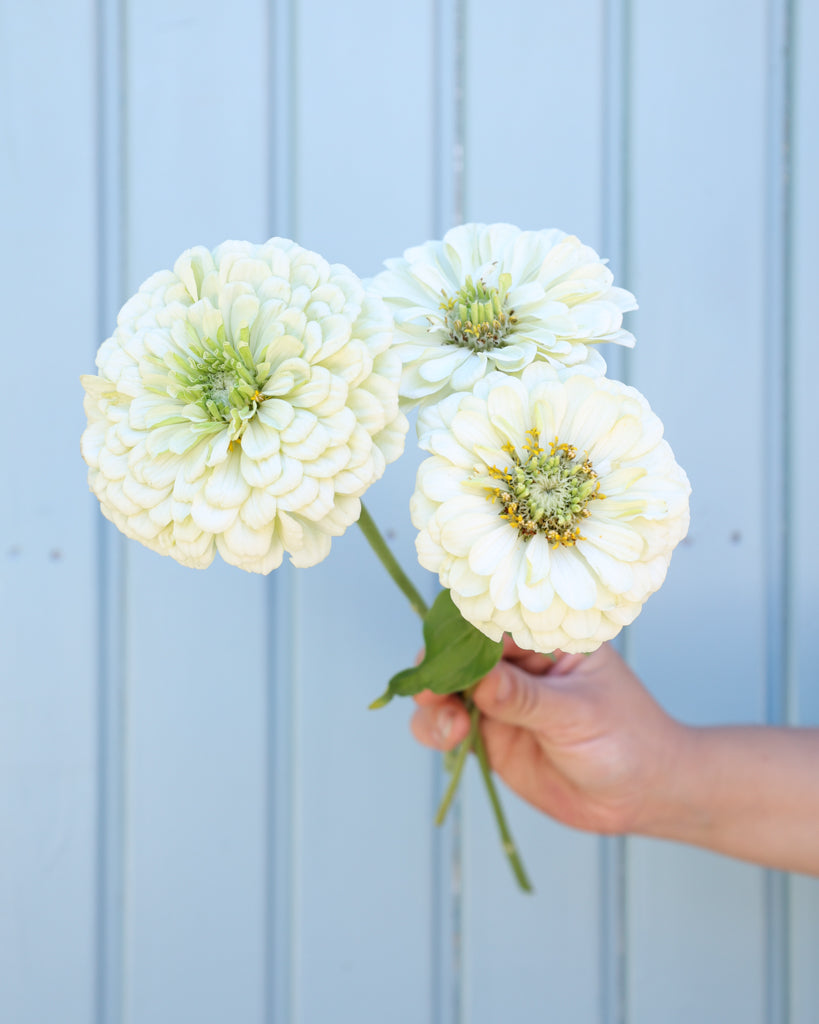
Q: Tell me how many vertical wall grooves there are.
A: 5